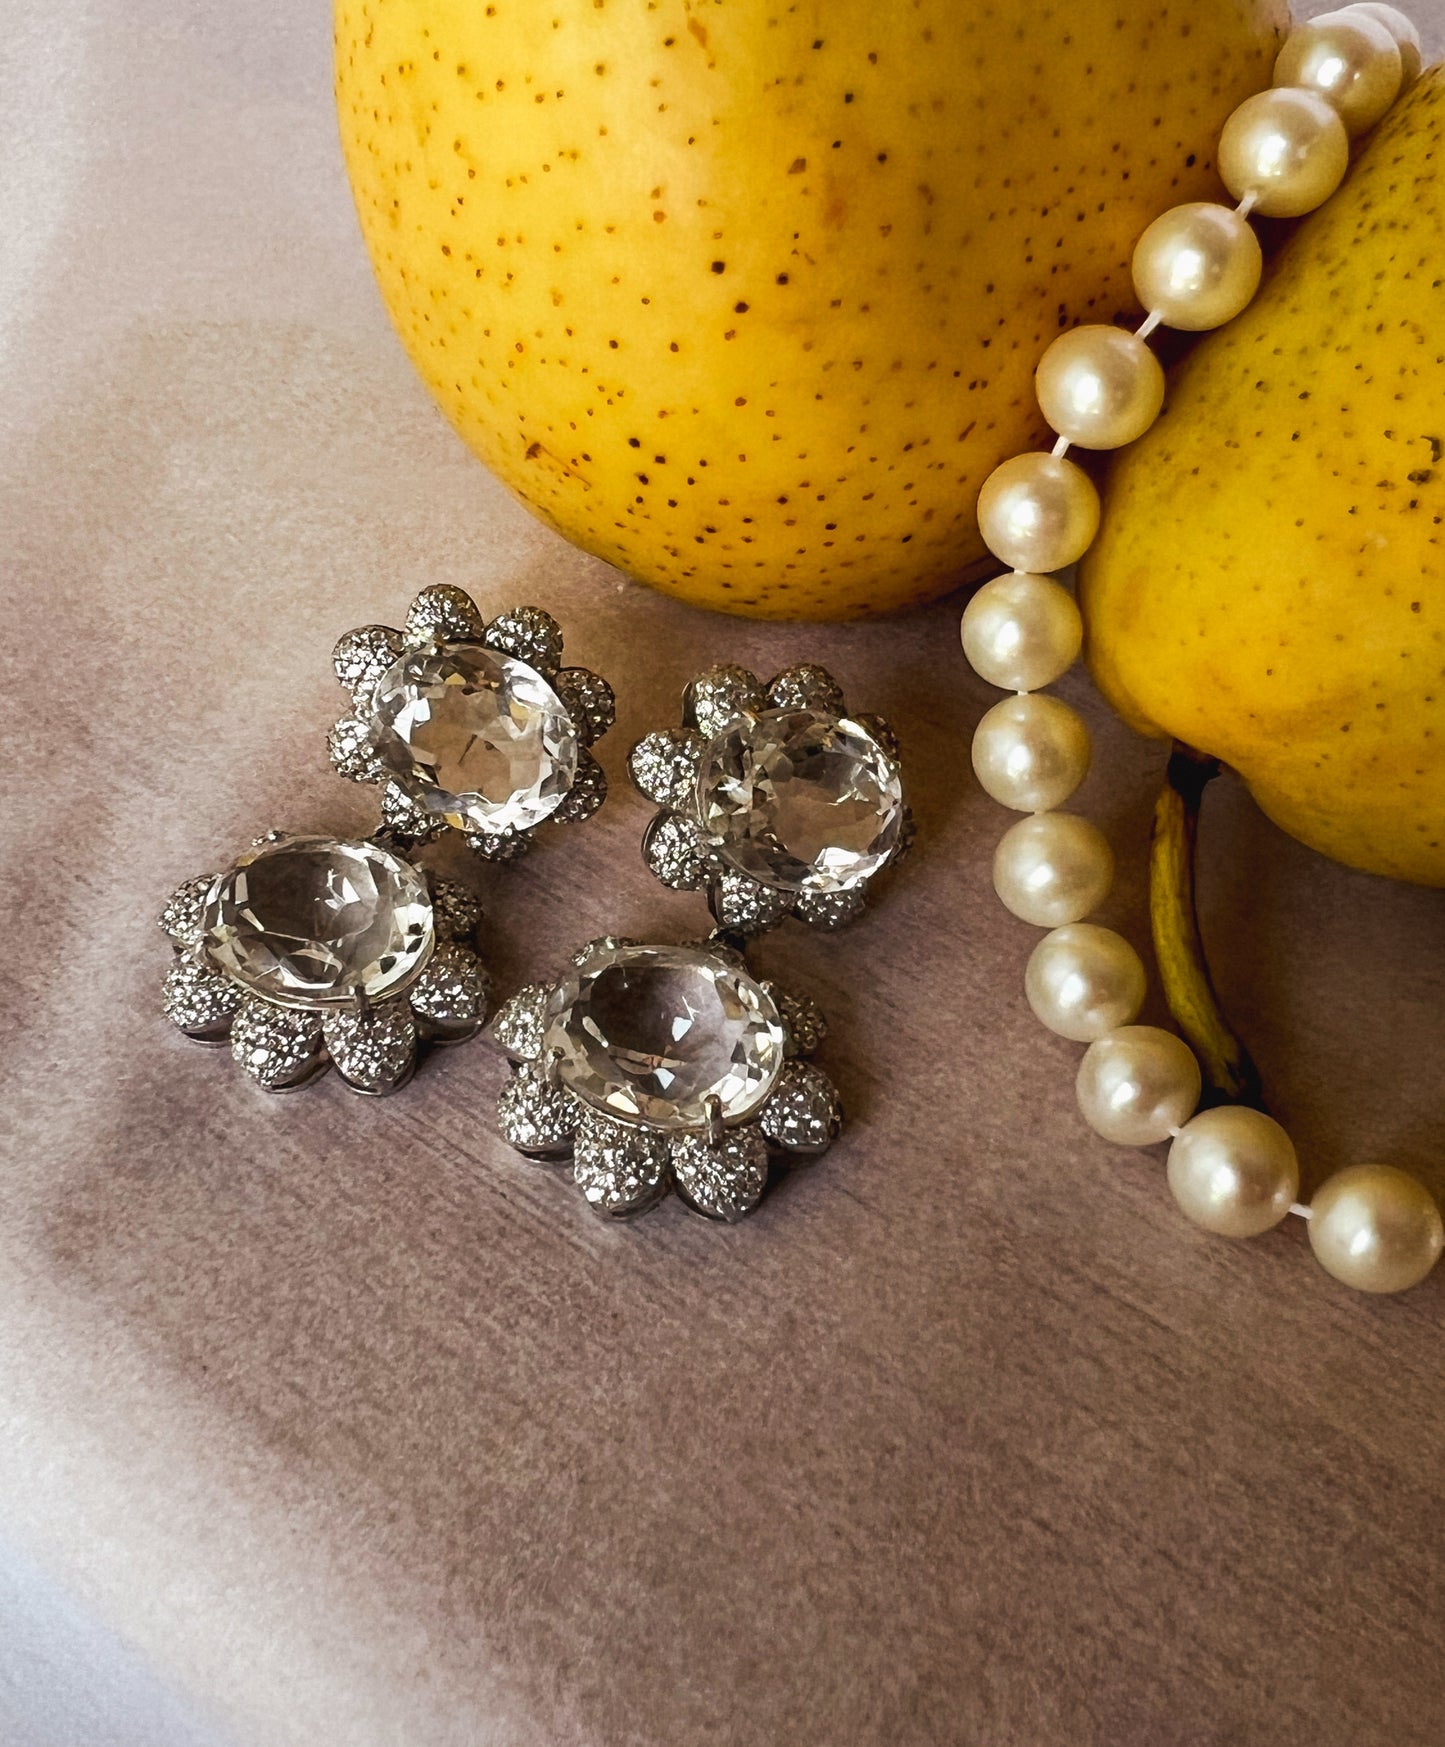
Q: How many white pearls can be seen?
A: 13